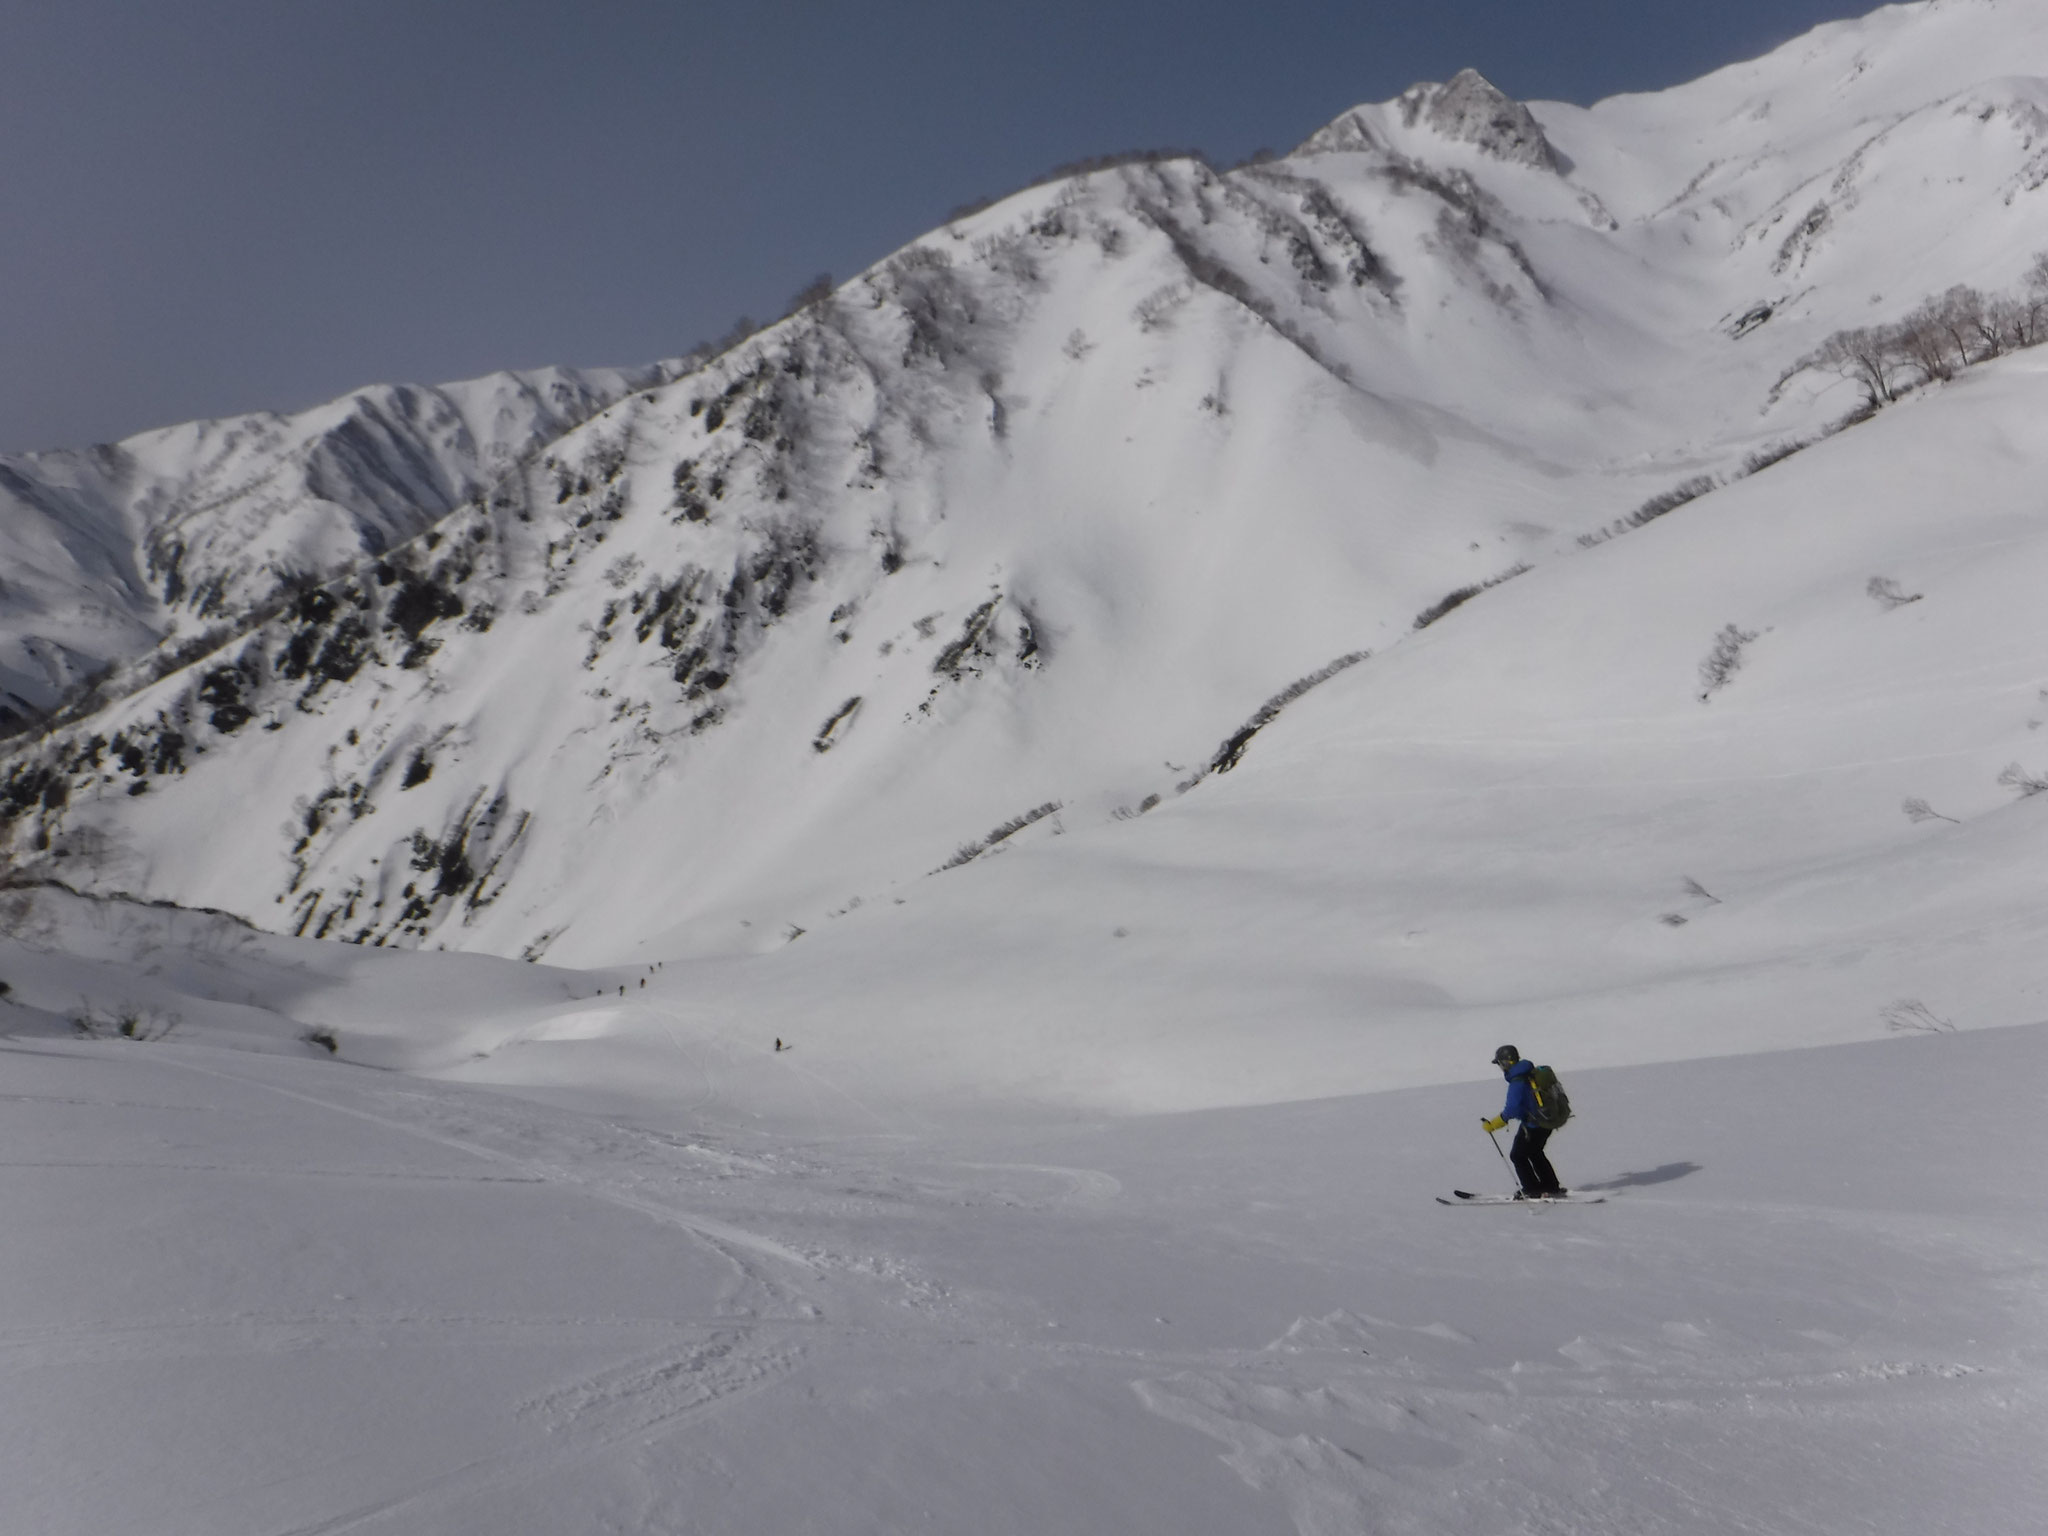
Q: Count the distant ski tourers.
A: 6